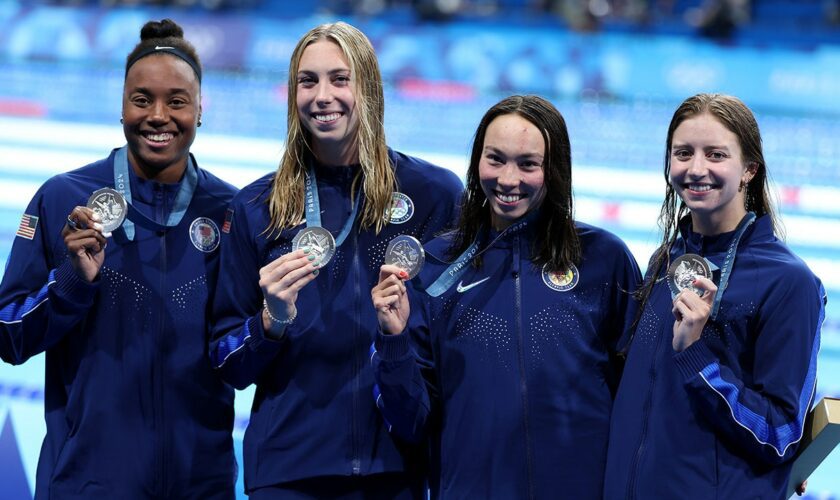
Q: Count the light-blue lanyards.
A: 4